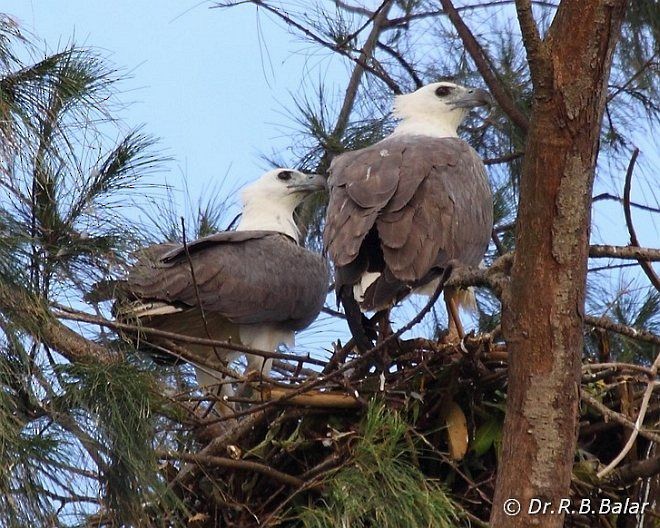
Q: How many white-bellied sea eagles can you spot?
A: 2